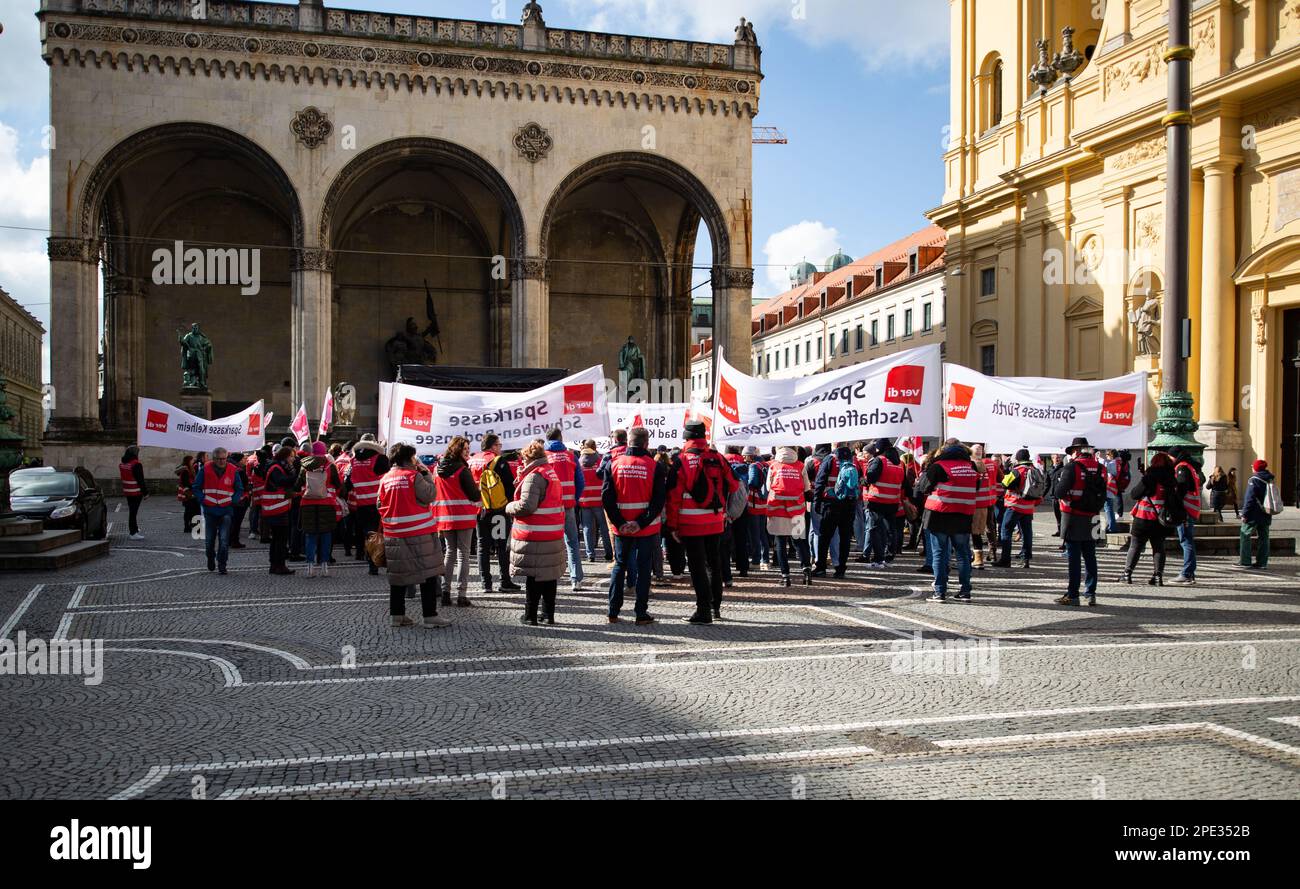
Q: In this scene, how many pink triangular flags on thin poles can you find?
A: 2